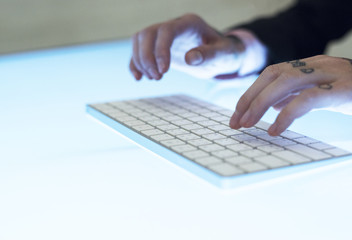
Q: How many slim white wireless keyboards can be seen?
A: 1